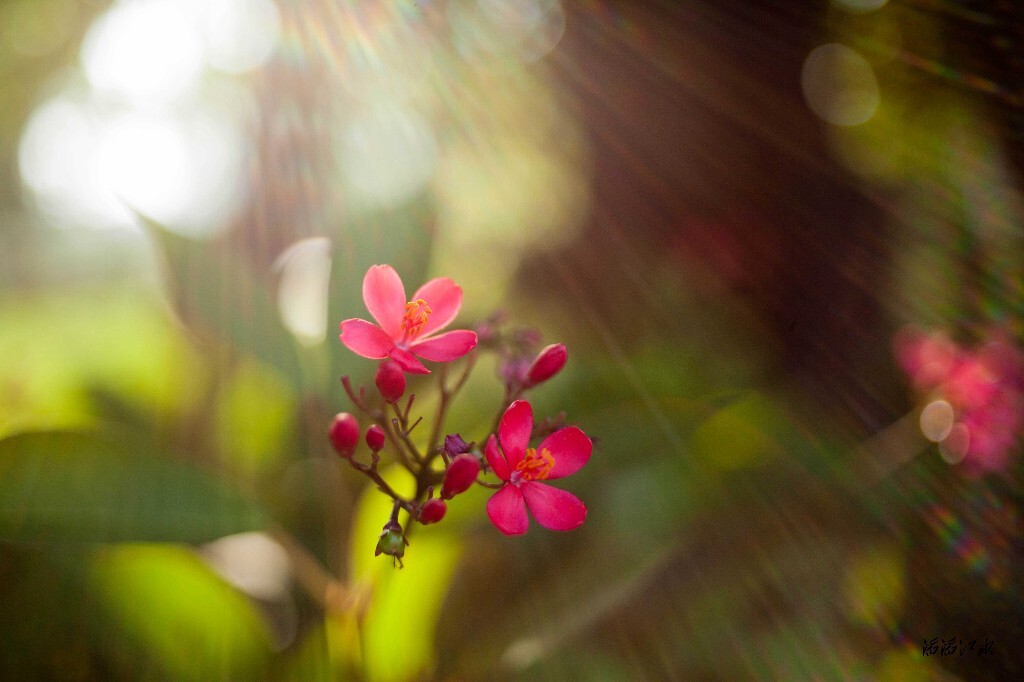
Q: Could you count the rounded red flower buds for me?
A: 6